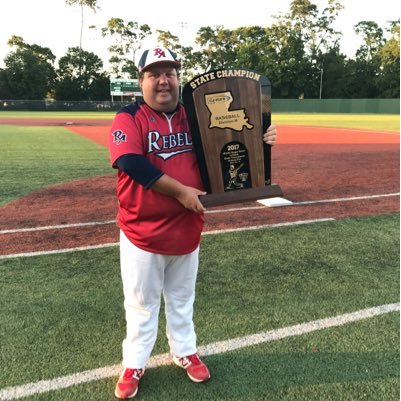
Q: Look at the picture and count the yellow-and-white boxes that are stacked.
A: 0